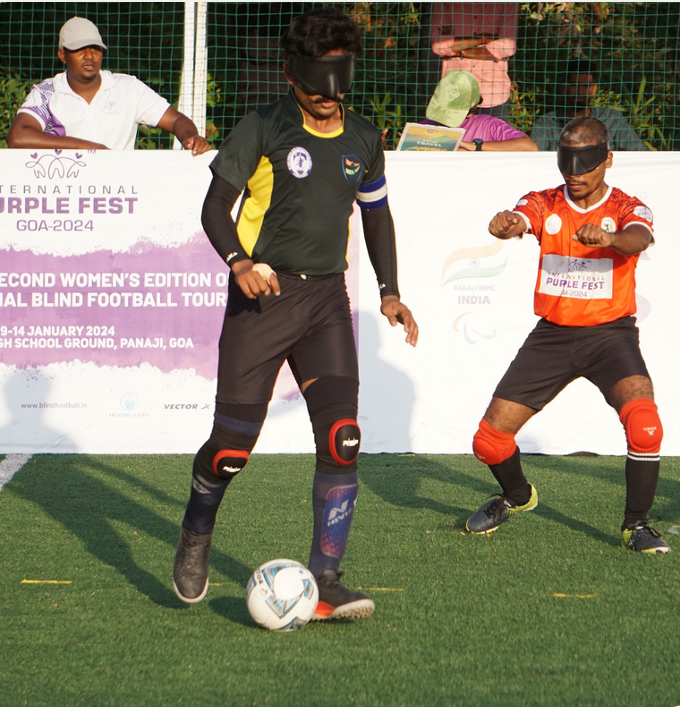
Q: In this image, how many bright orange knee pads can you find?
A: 2